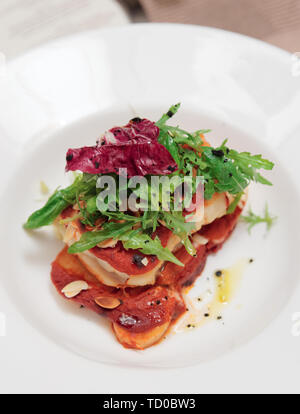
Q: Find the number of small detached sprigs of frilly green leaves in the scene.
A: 1